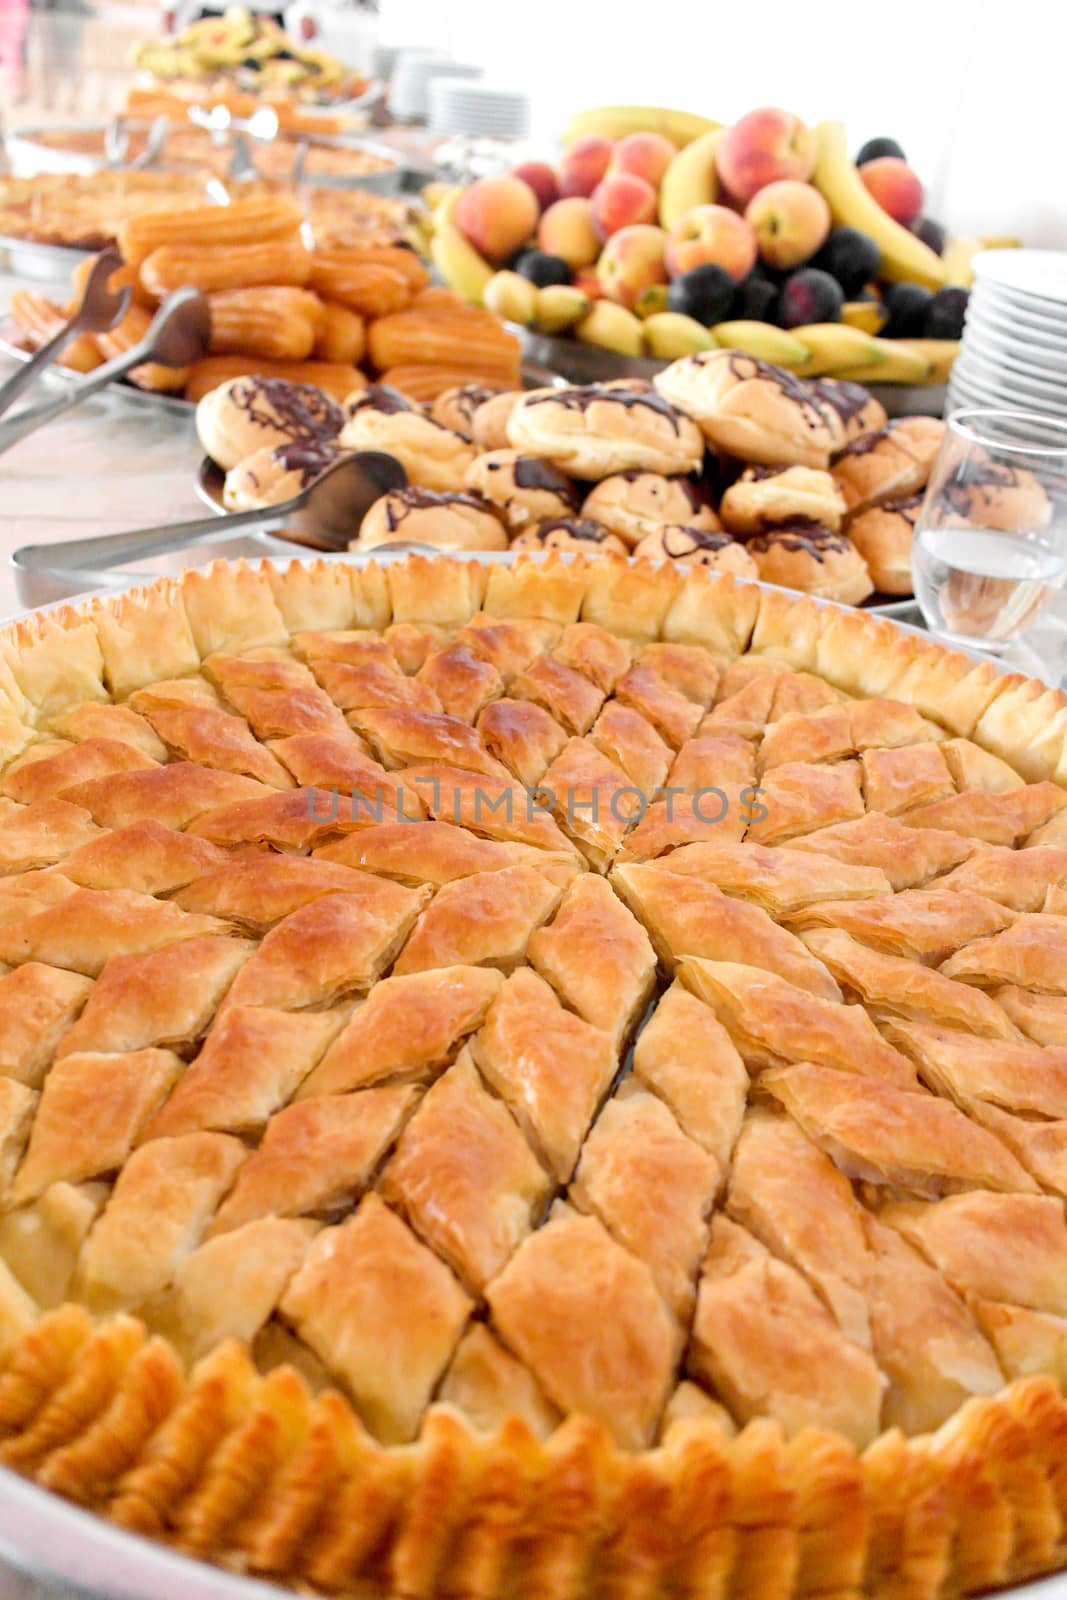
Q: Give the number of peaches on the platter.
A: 11